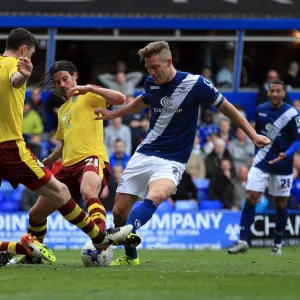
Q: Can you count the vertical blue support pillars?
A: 2